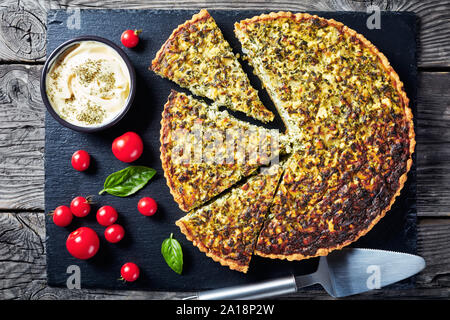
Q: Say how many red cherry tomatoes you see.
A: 10